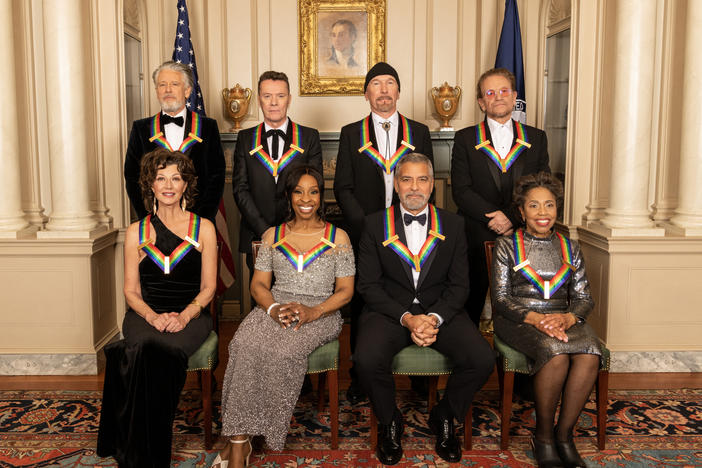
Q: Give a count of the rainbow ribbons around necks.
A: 8